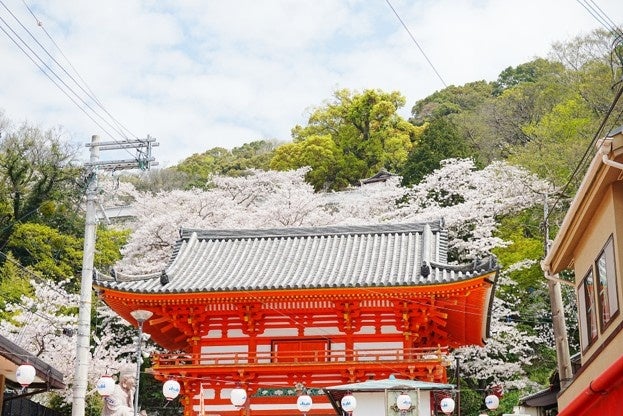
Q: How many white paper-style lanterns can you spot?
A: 9